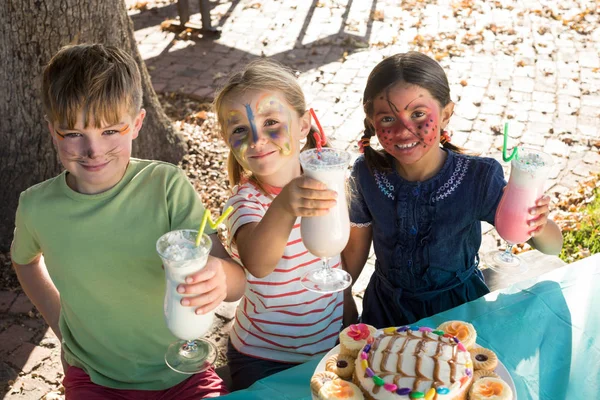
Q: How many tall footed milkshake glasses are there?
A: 3